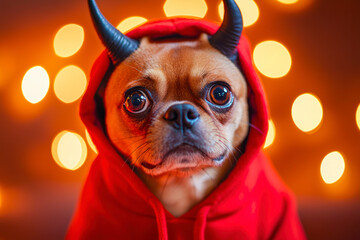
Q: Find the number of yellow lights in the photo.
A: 14